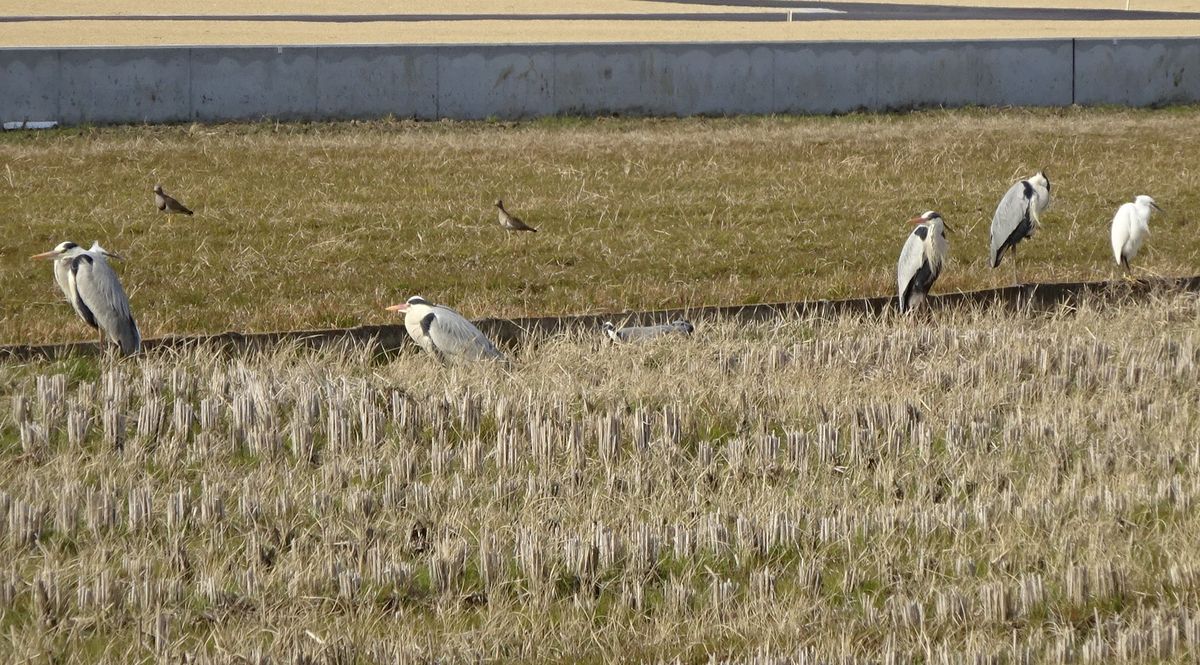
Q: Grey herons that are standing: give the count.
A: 3